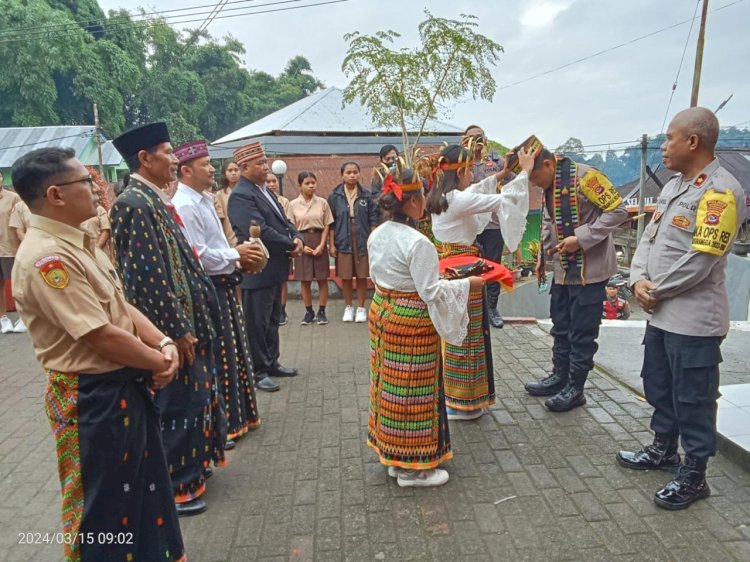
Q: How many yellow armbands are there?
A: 2